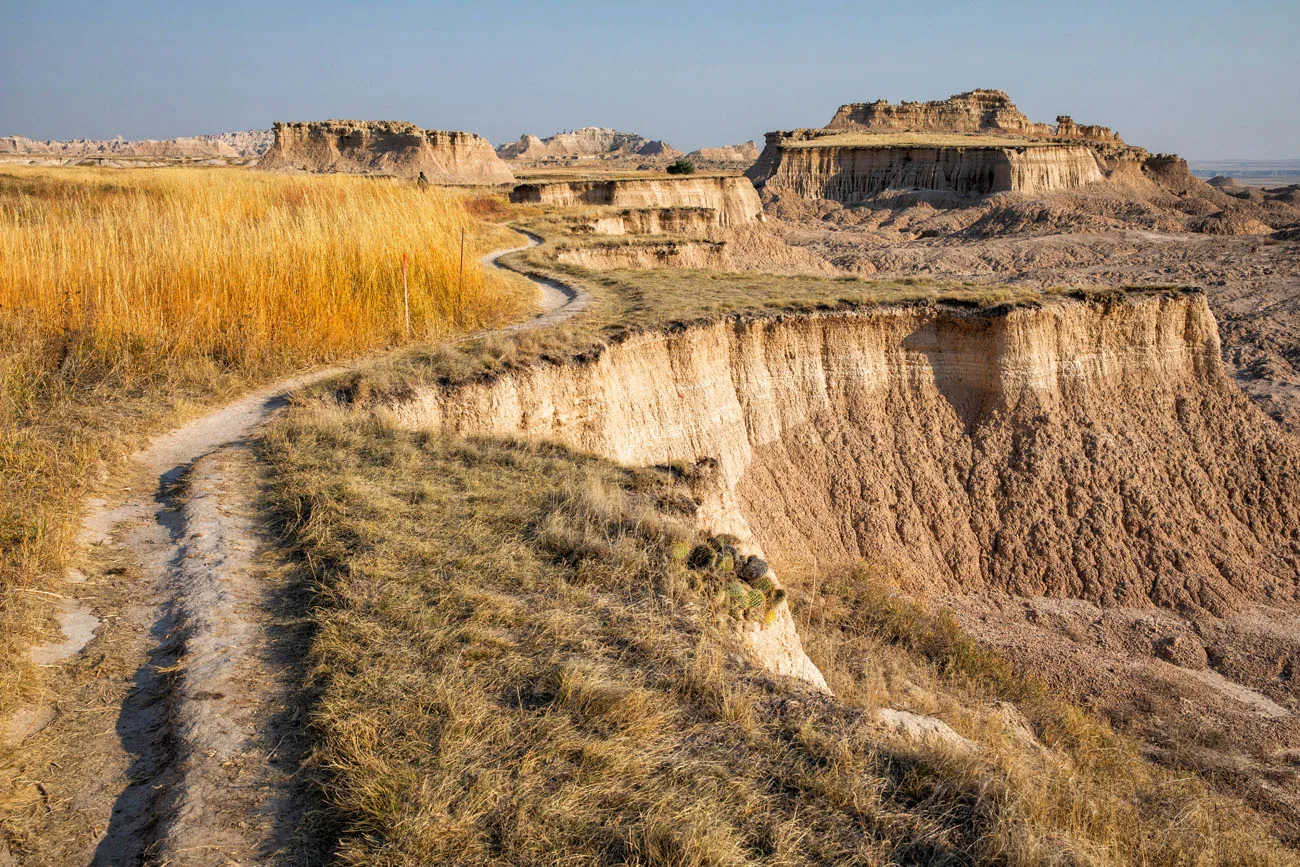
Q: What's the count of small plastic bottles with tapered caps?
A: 0